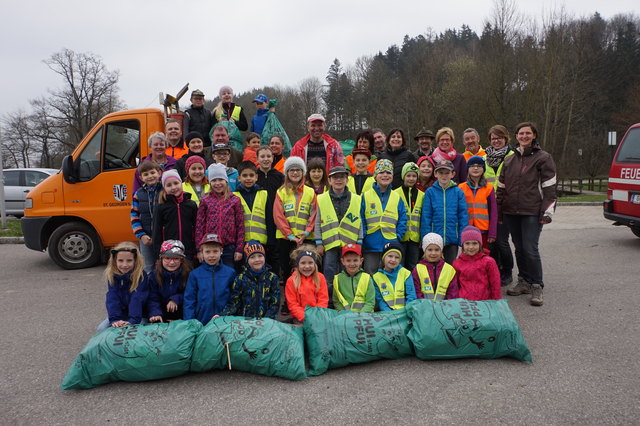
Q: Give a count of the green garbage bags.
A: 7